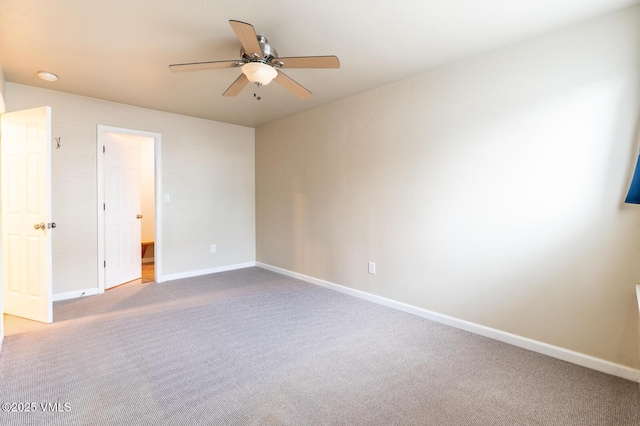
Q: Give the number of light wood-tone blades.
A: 5